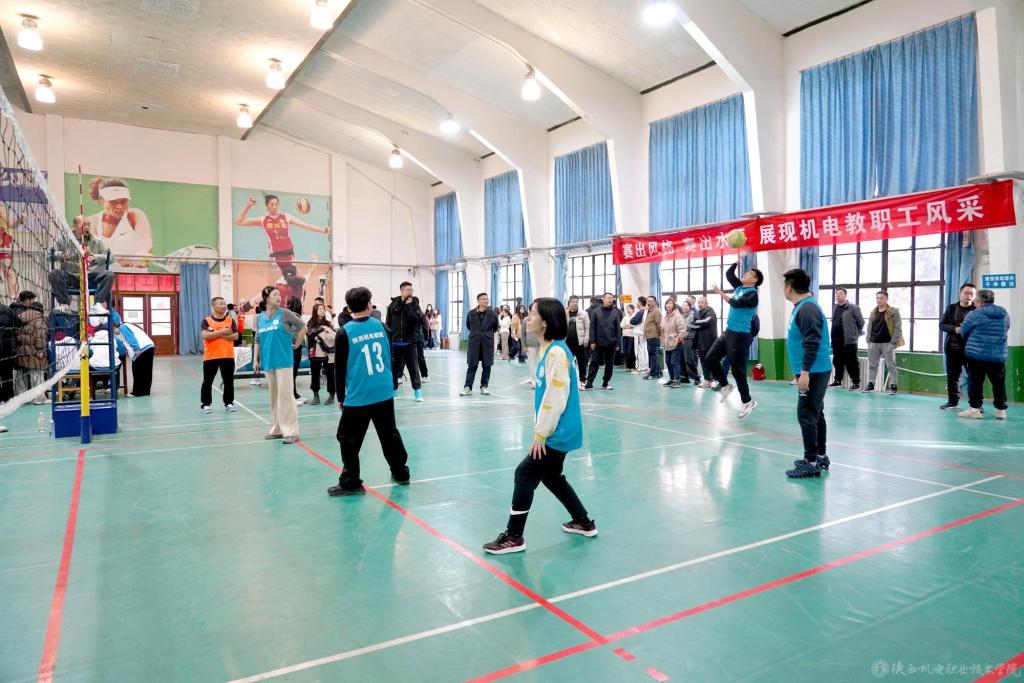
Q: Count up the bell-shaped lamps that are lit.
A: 9